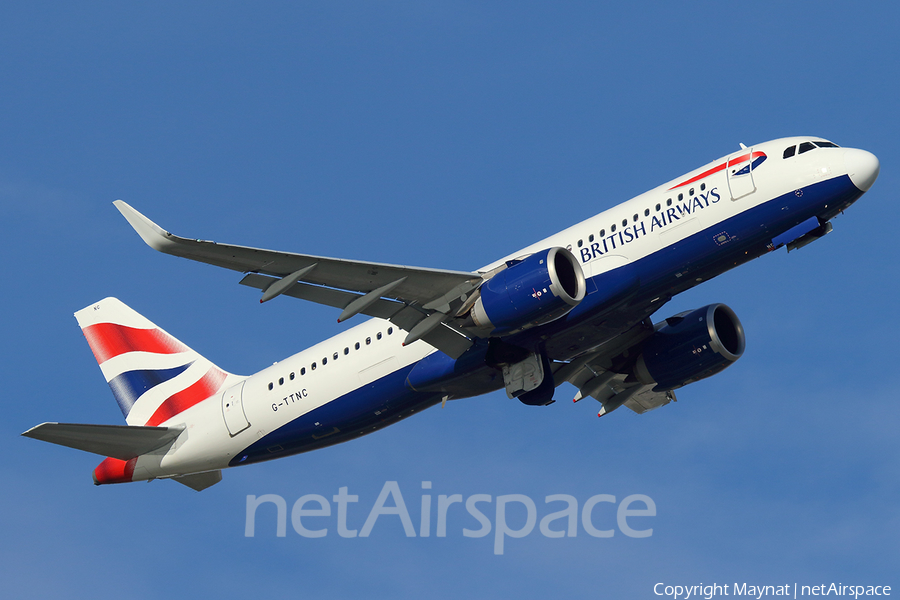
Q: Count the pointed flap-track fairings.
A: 5